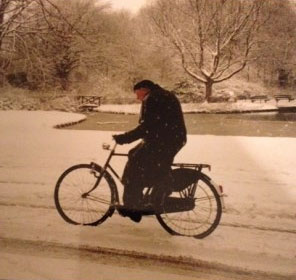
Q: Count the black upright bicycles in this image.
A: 1